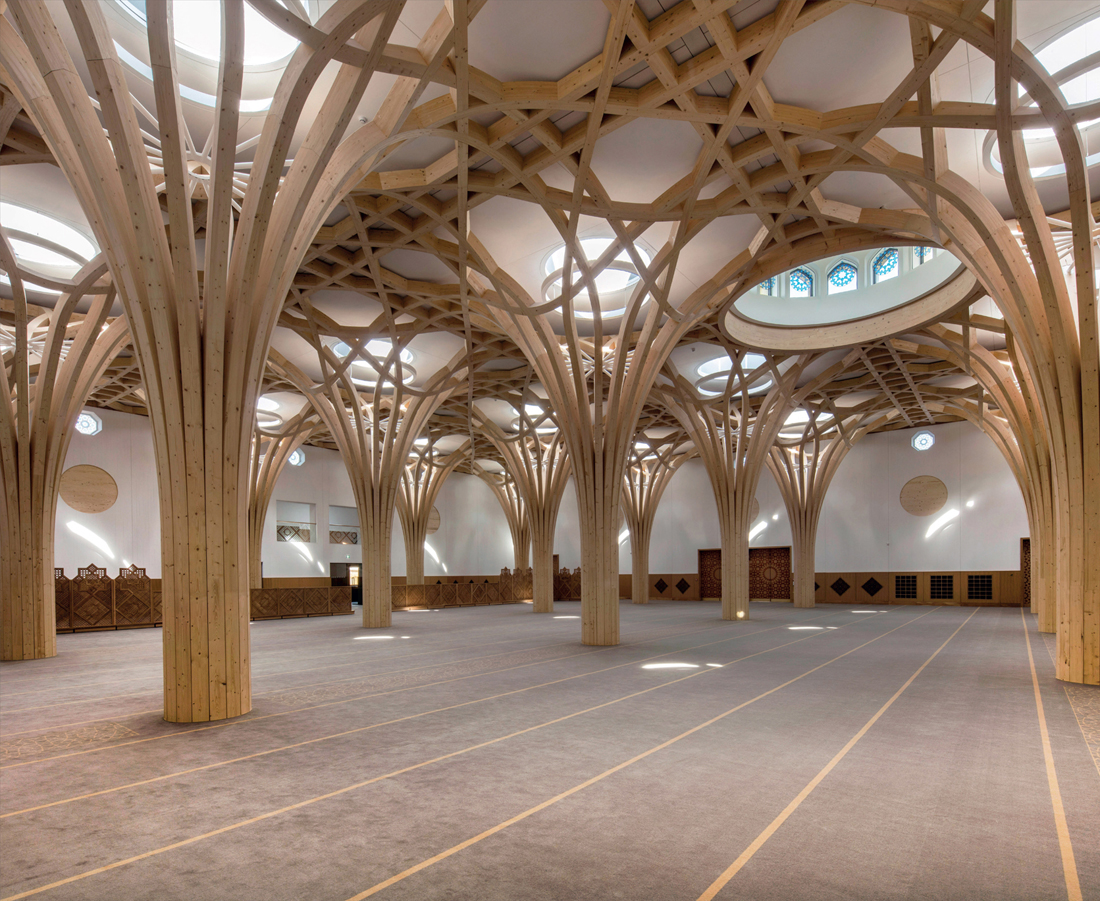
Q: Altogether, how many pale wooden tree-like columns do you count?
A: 14